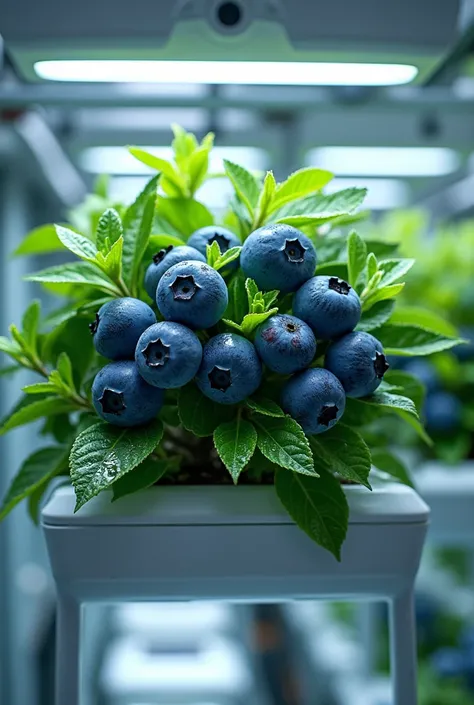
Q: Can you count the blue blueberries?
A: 12